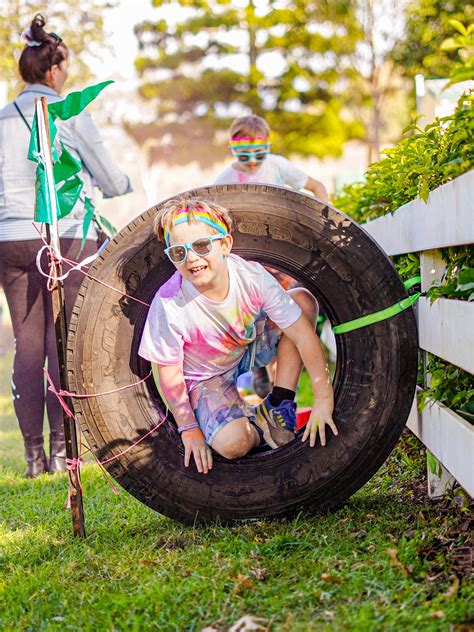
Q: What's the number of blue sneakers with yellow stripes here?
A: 1